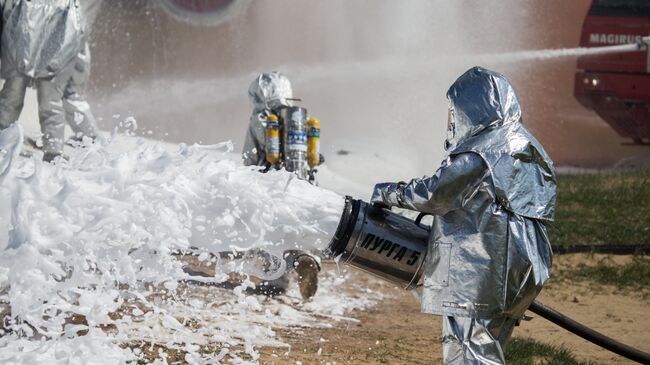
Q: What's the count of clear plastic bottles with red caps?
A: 0